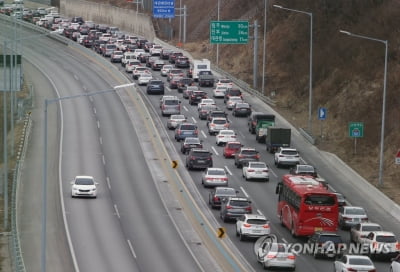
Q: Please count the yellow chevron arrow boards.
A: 2